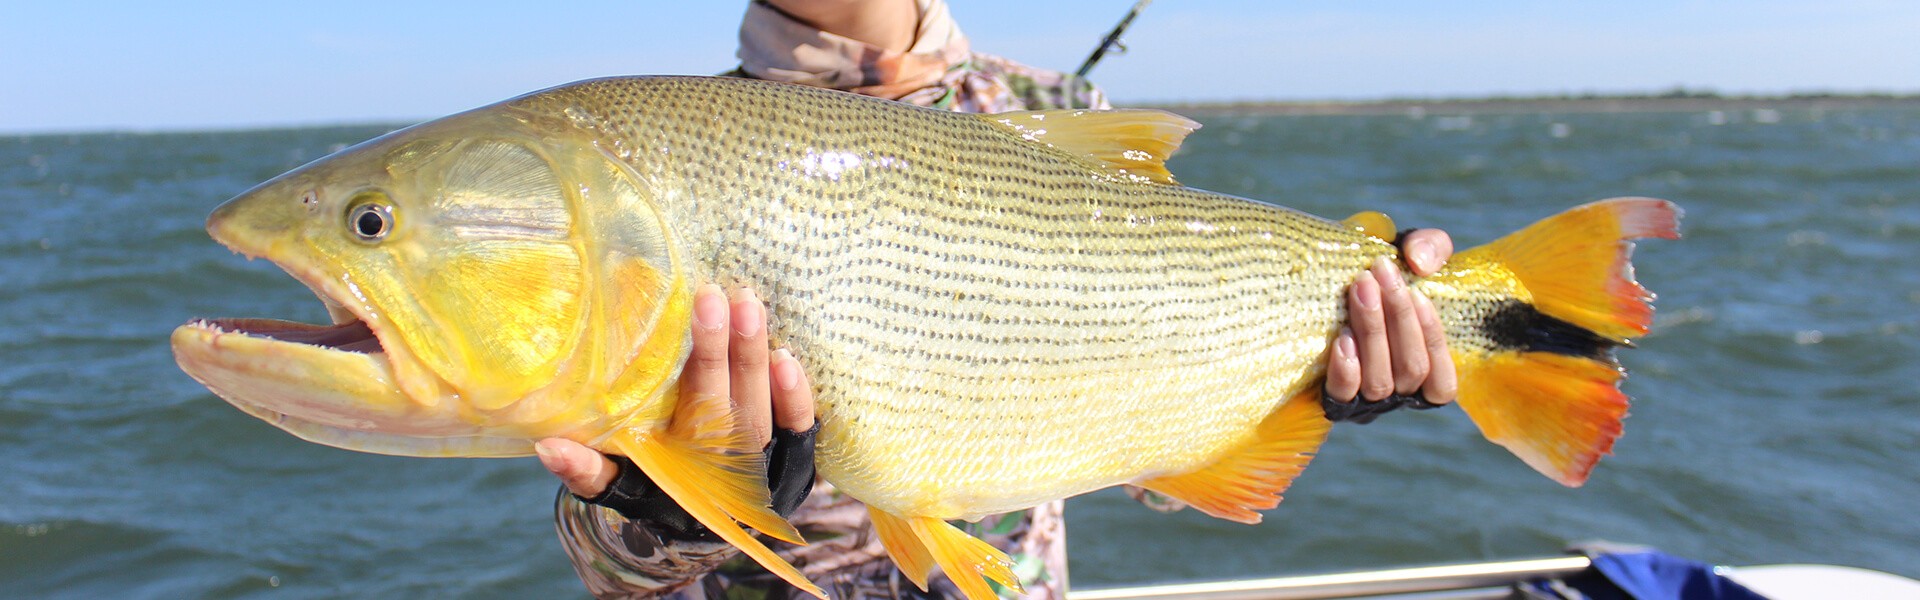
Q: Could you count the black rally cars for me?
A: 0